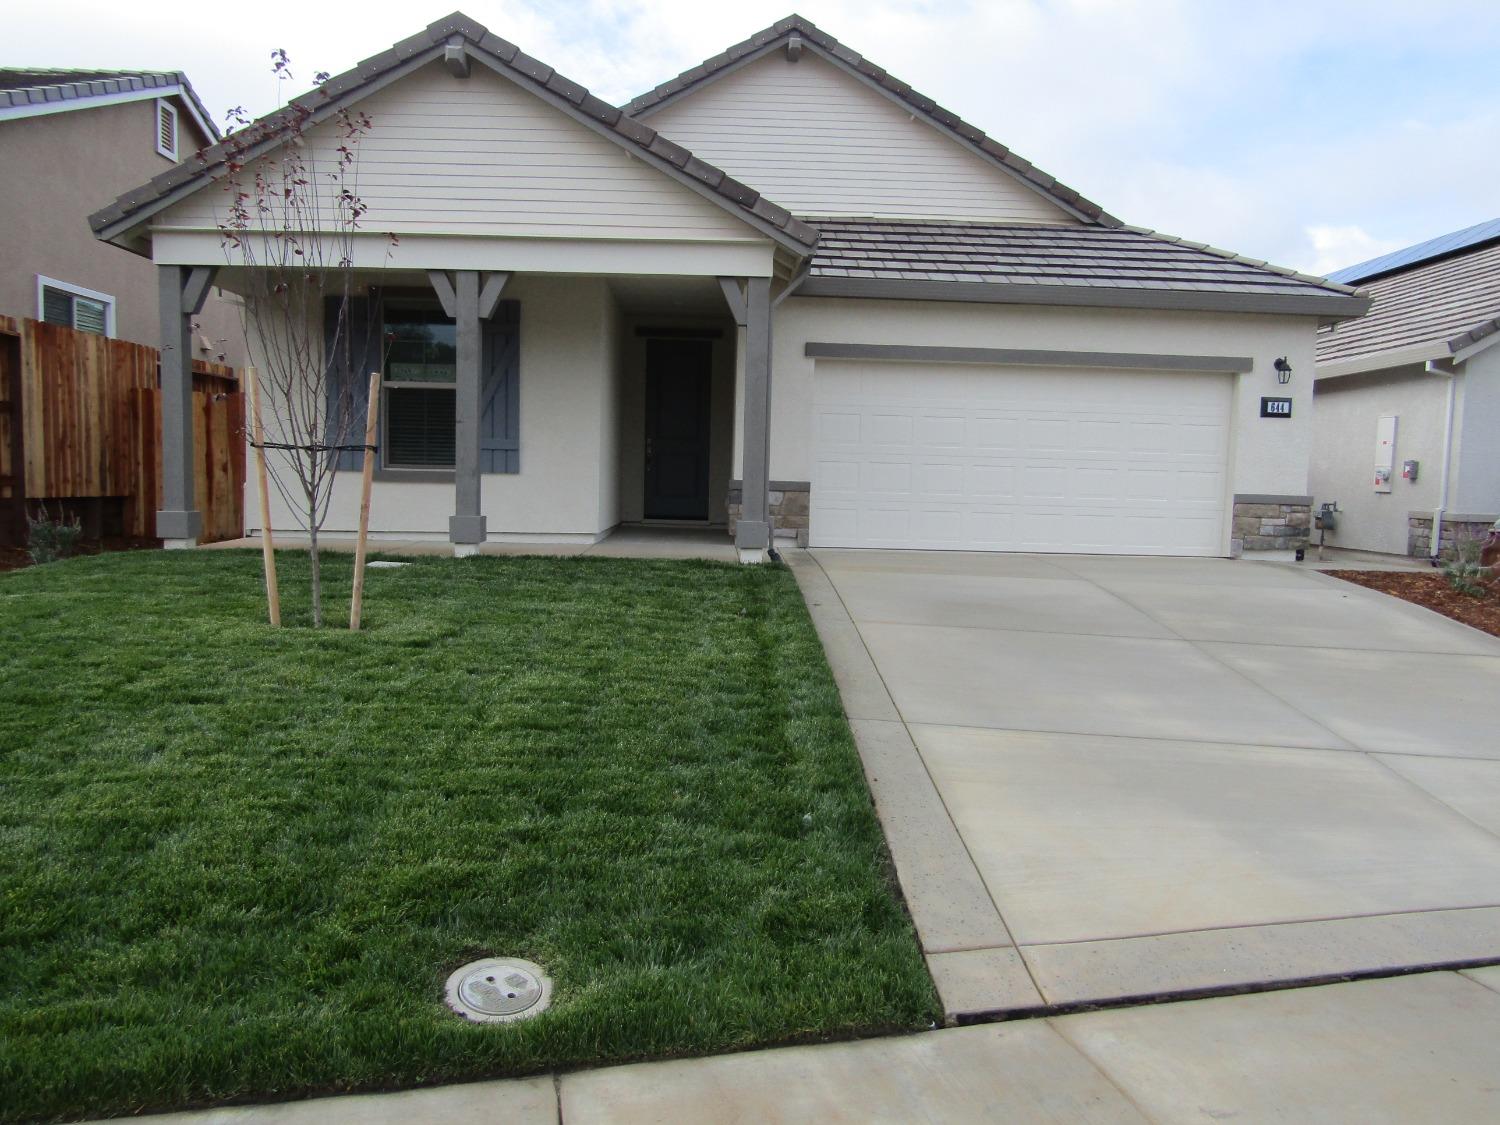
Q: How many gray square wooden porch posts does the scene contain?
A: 3